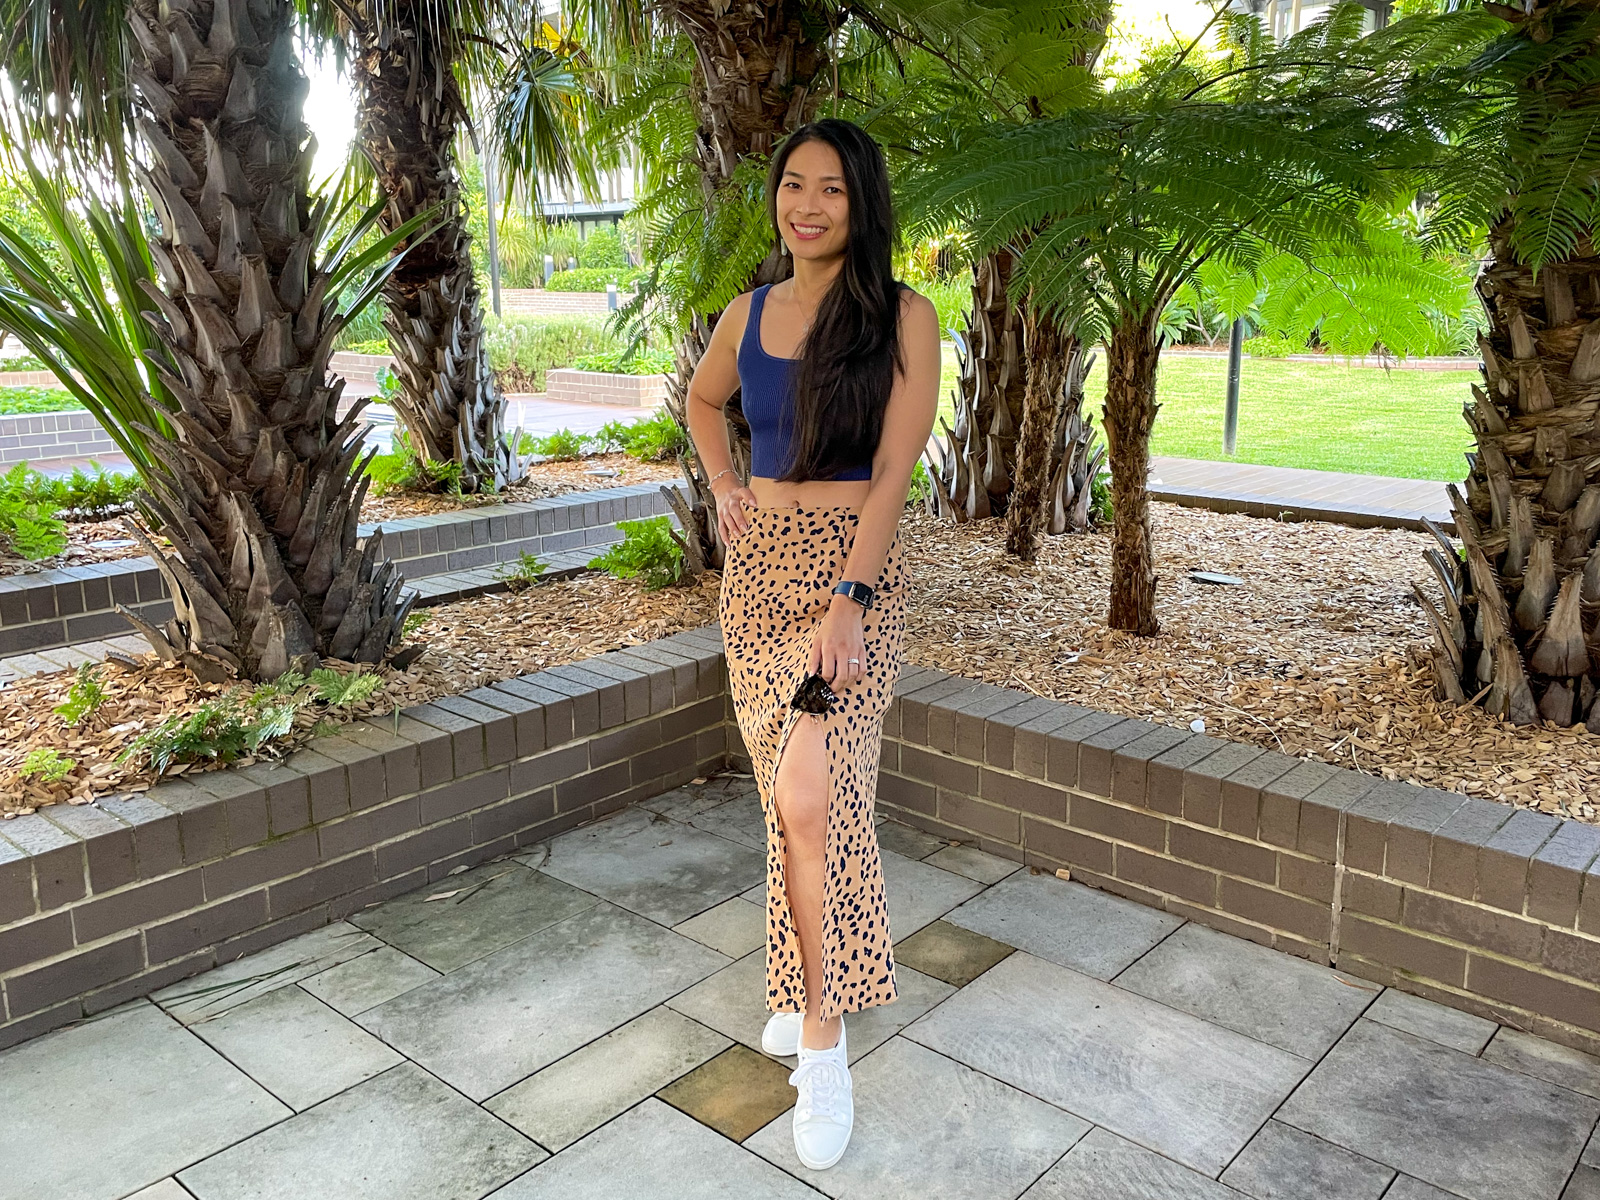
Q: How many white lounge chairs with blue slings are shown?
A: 0